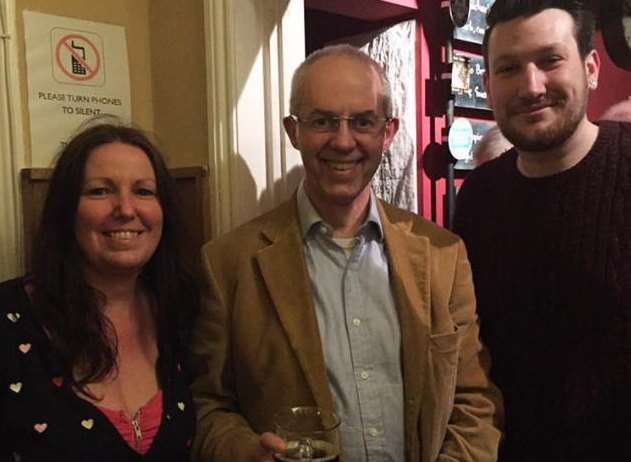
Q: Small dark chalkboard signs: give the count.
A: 3